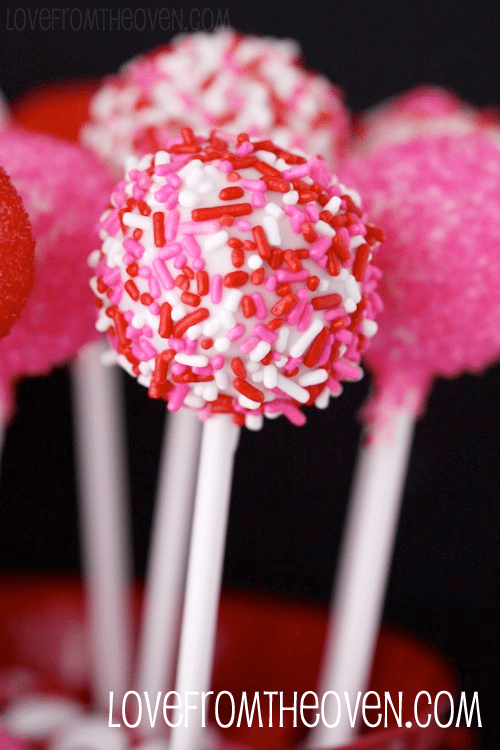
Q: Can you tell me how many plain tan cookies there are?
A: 0